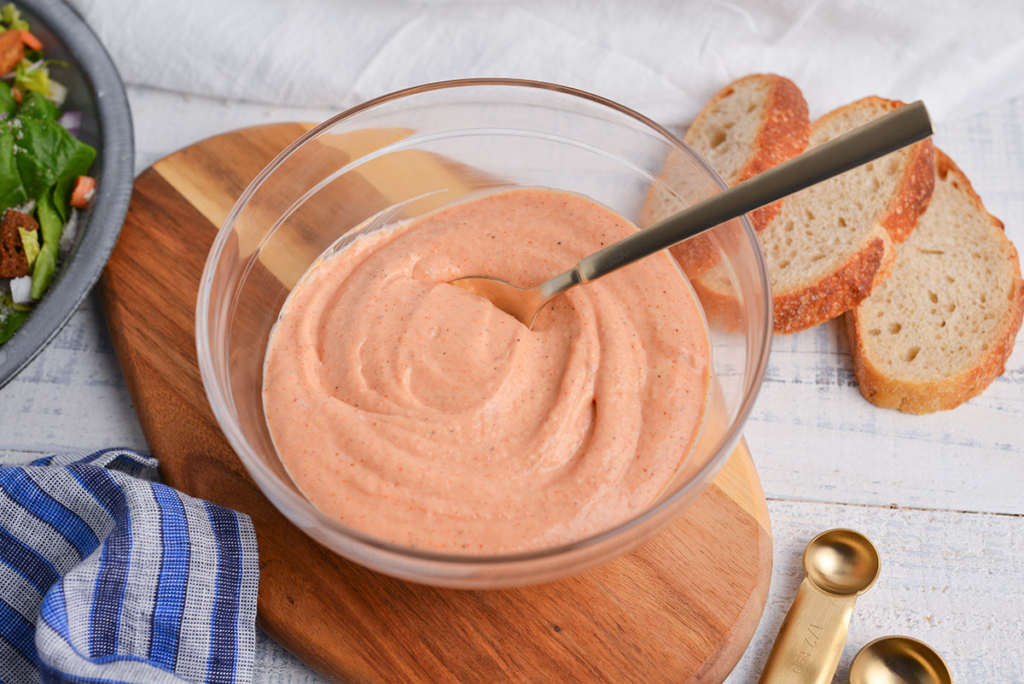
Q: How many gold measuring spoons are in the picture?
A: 2